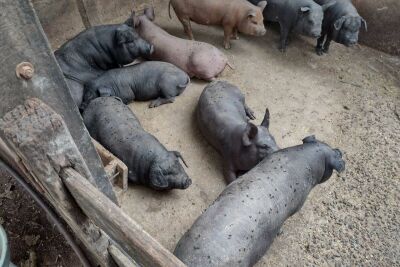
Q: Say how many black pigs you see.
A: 7